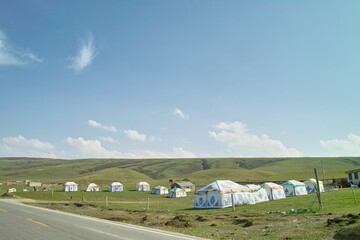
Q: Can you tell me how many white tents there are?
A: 11